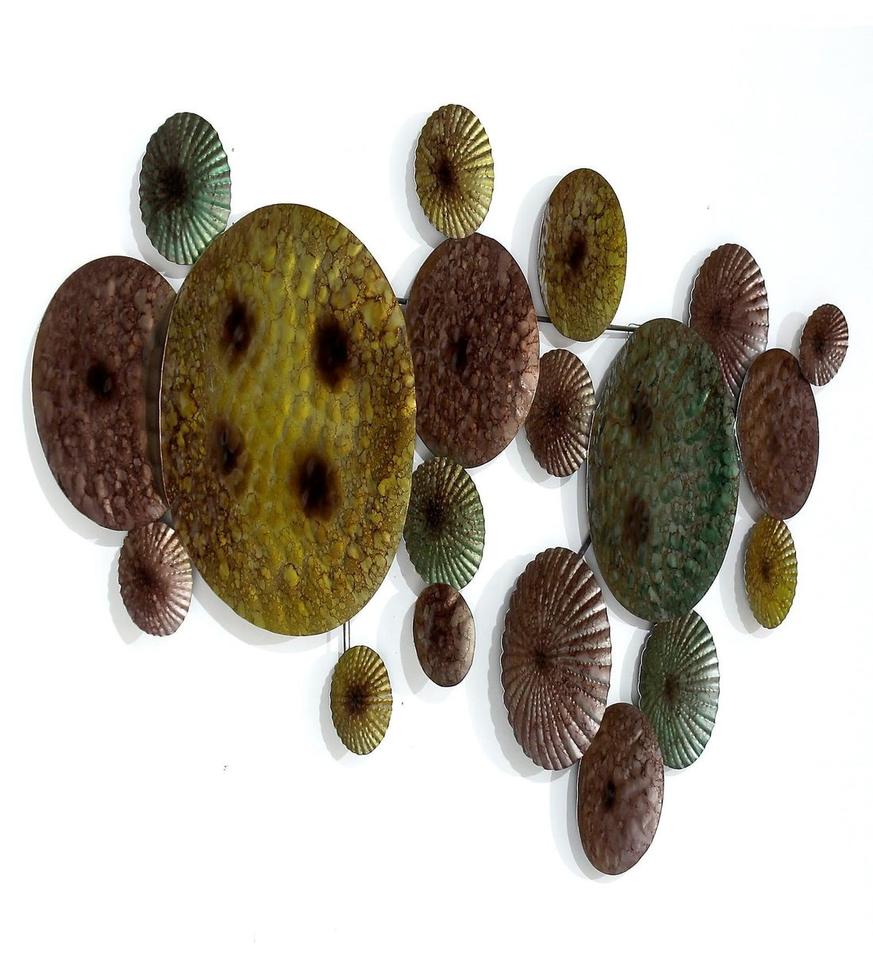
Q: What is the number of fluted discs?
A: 11